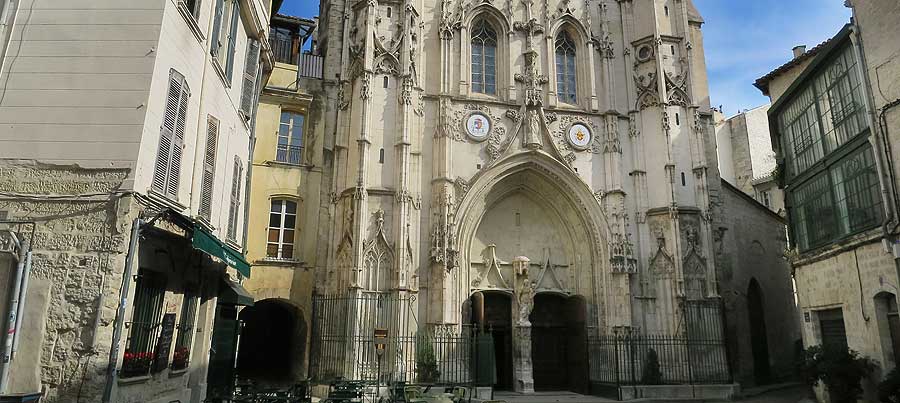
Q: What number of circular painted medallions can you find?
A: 2